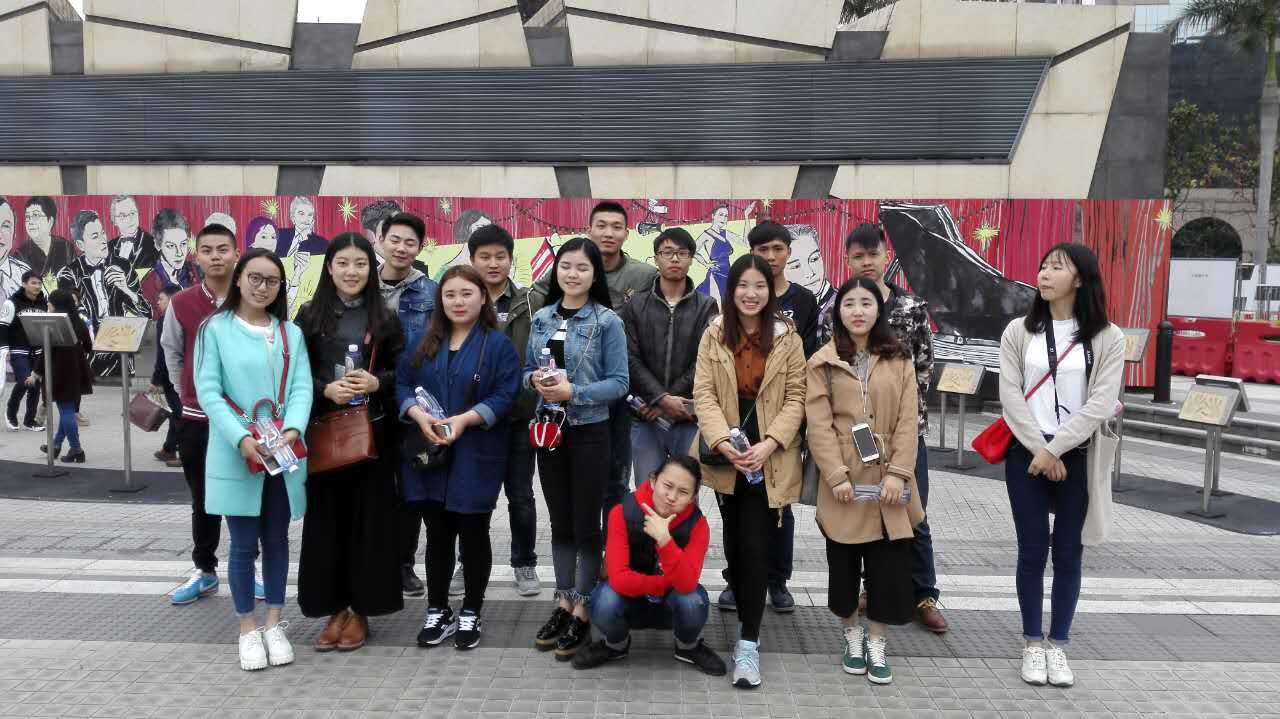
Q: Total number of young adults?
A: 15